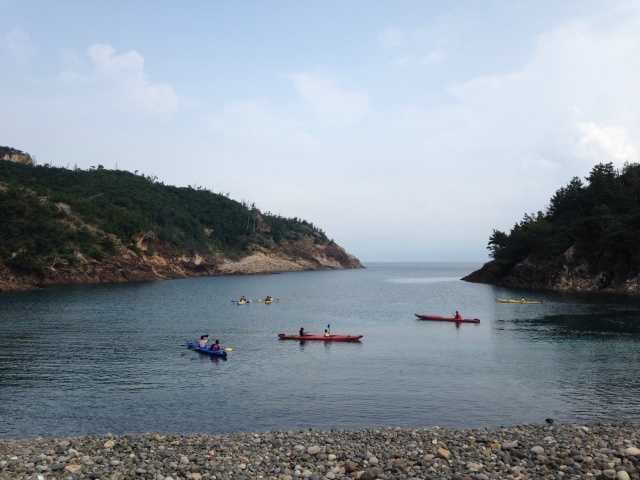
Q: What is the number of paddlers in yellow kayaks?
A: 3